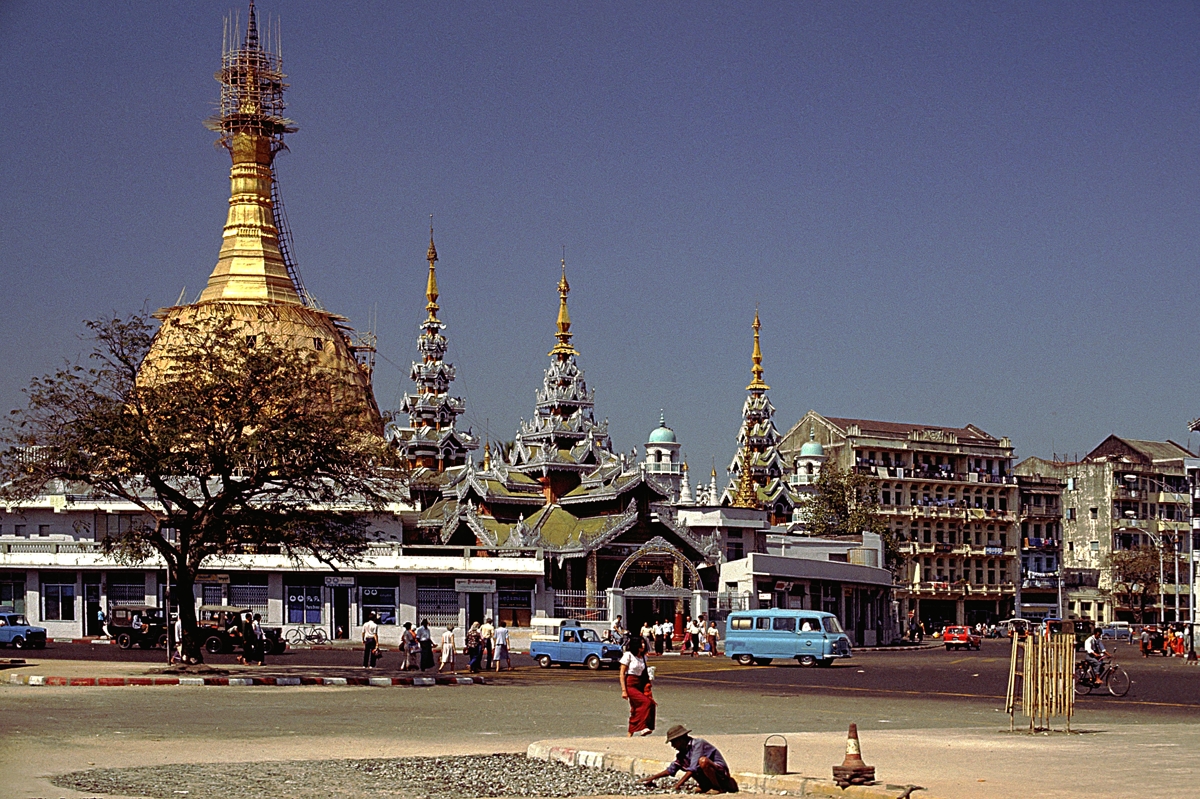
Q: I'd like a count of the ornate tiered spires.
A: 3